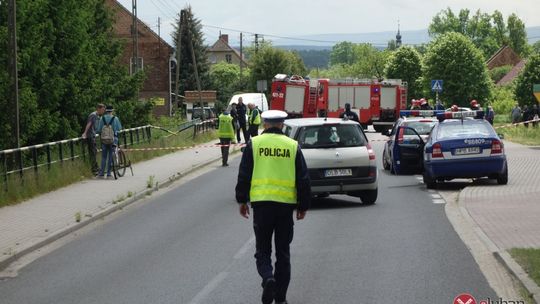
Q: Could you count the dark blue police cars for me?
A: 1